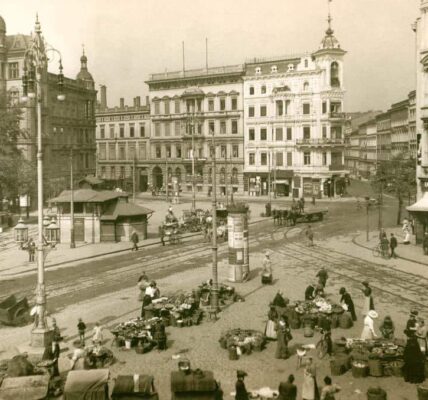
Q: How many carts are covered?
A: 4